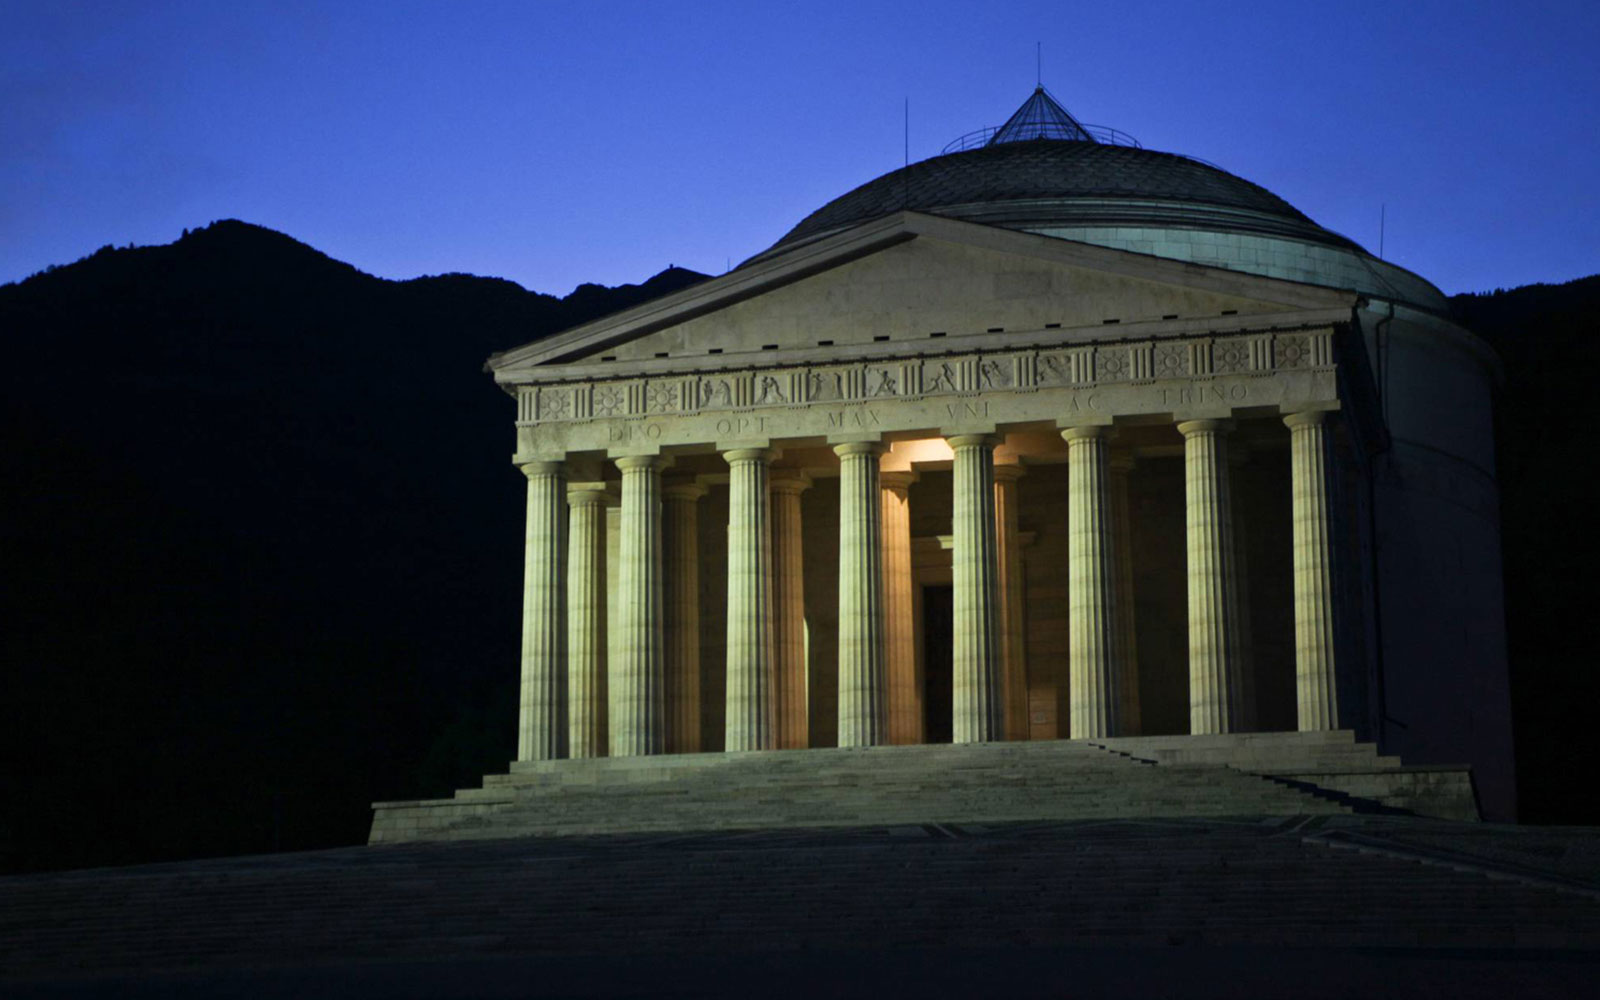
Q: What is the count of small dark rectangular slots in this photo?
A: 12